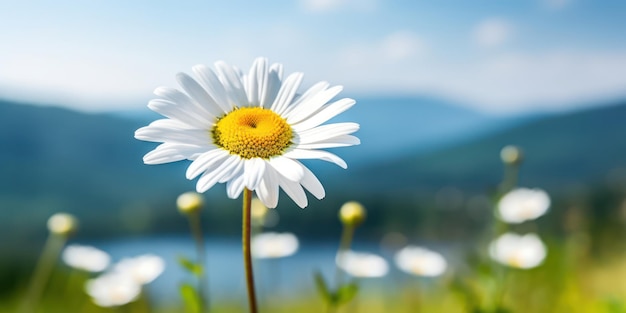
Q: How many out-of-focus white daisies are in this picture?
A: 8